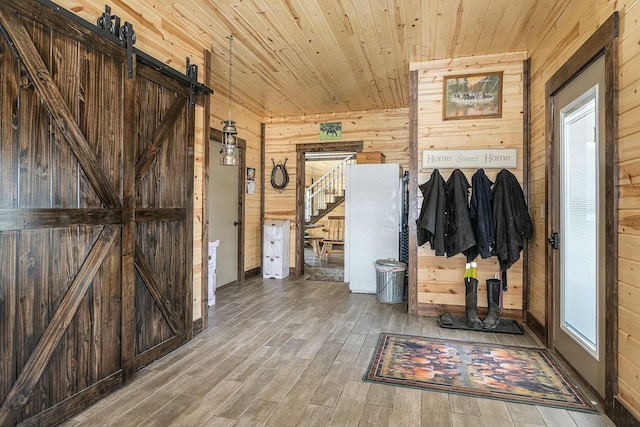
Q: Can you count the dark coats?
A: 4